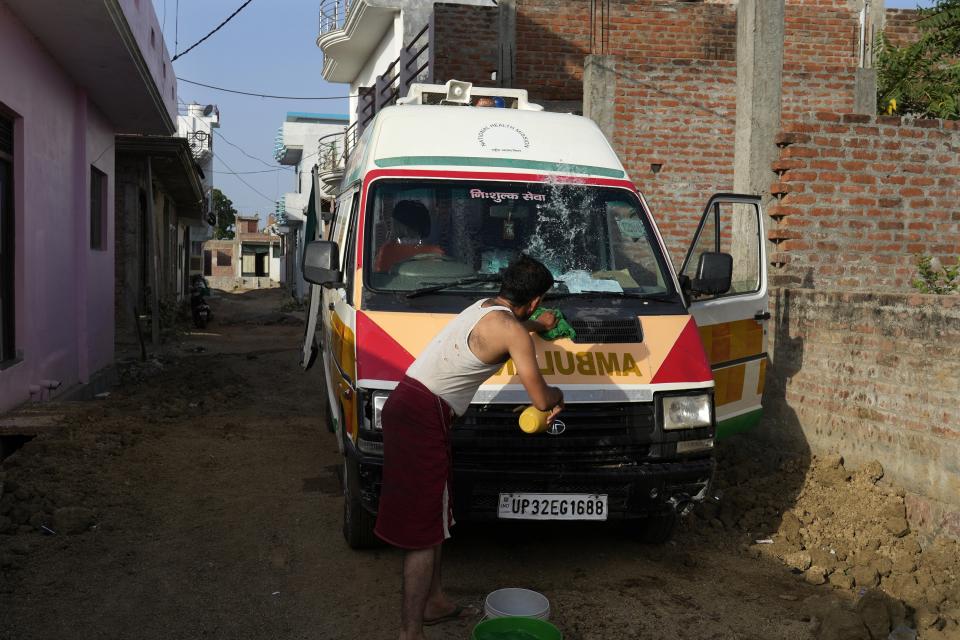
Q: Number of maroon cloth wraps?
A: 1